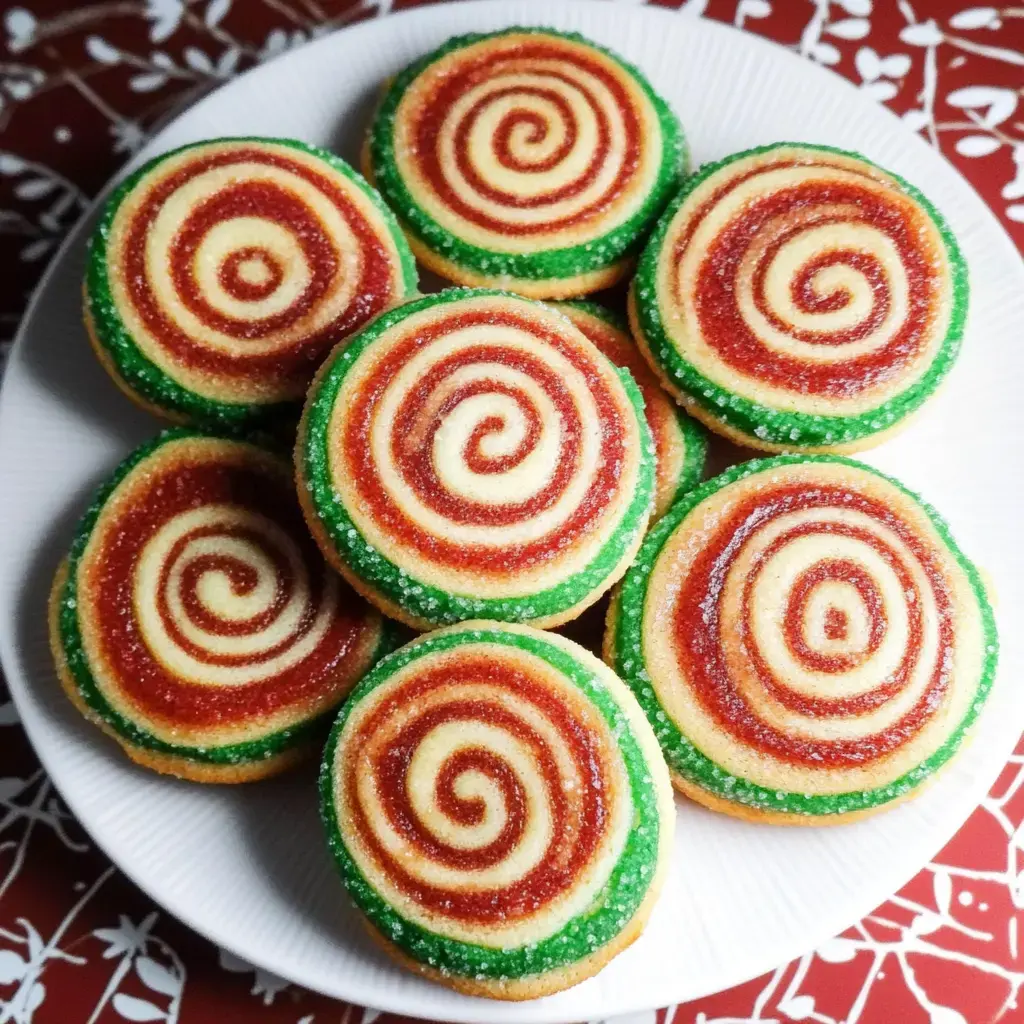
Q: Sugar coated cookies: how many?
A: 8